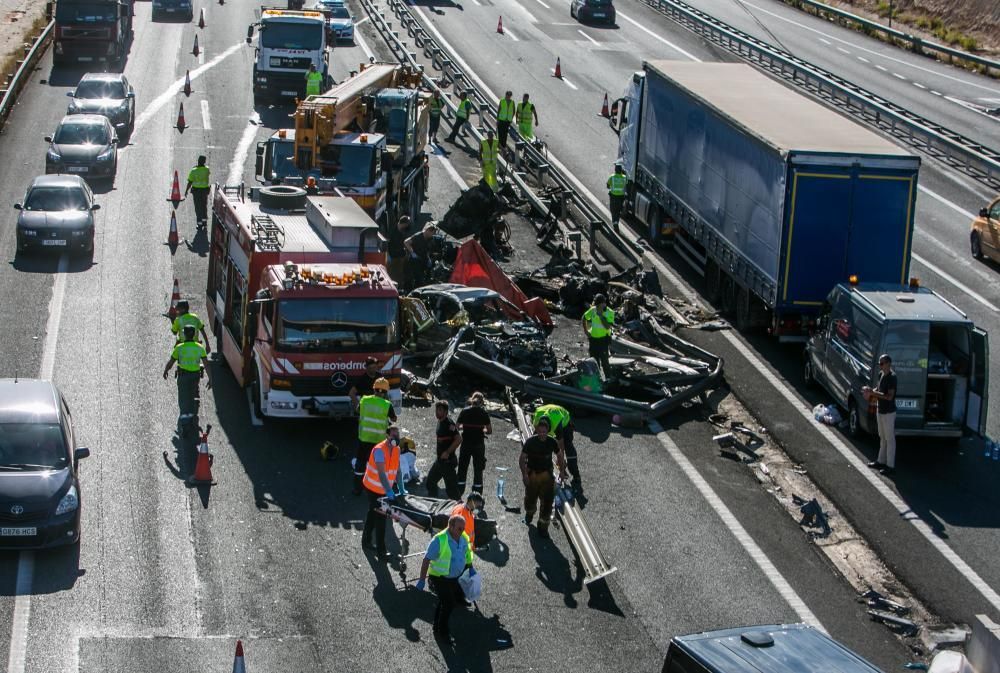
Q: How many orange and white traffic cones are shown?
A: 13